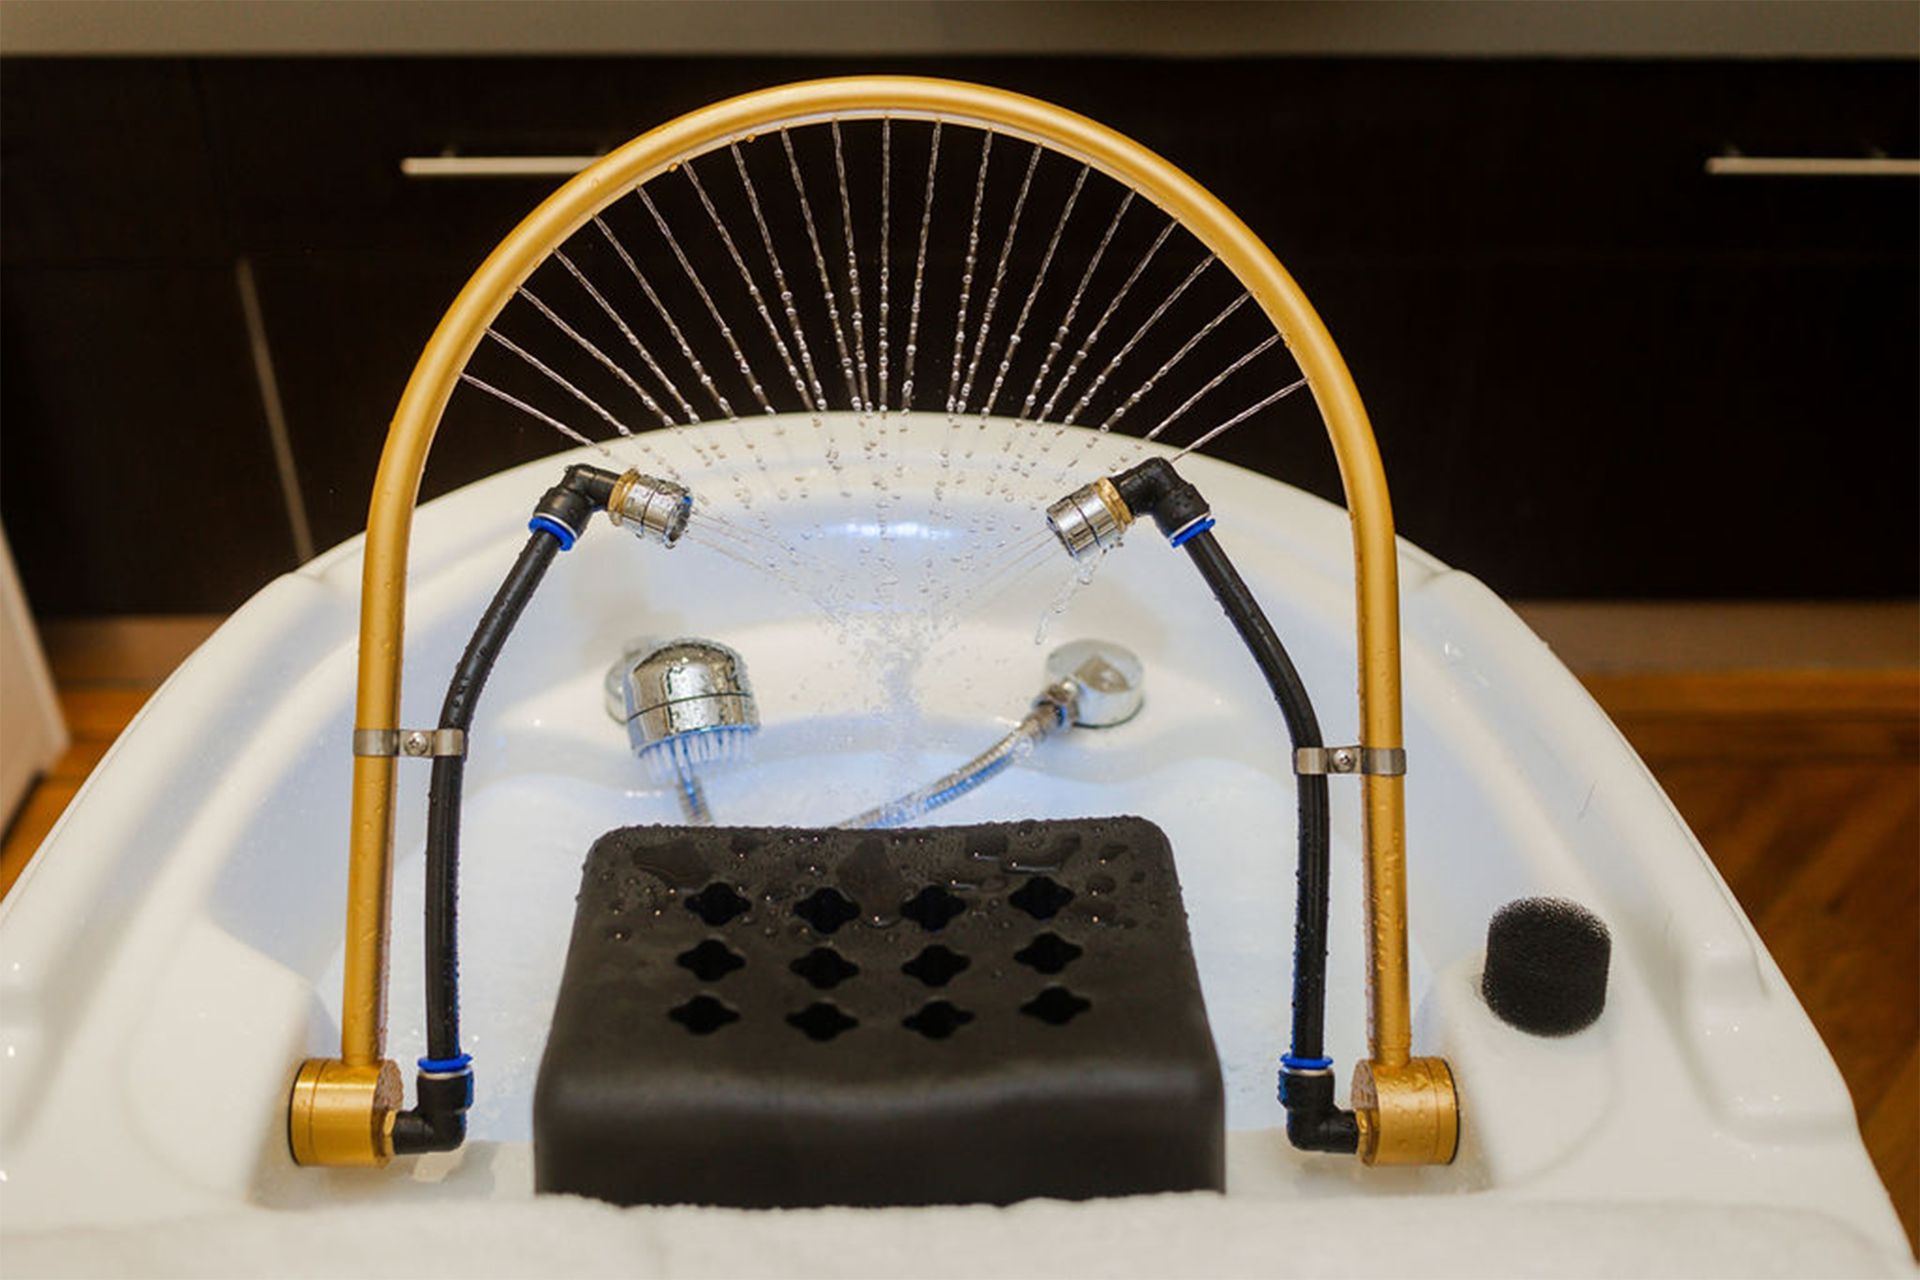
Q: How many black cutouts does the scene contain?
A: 12